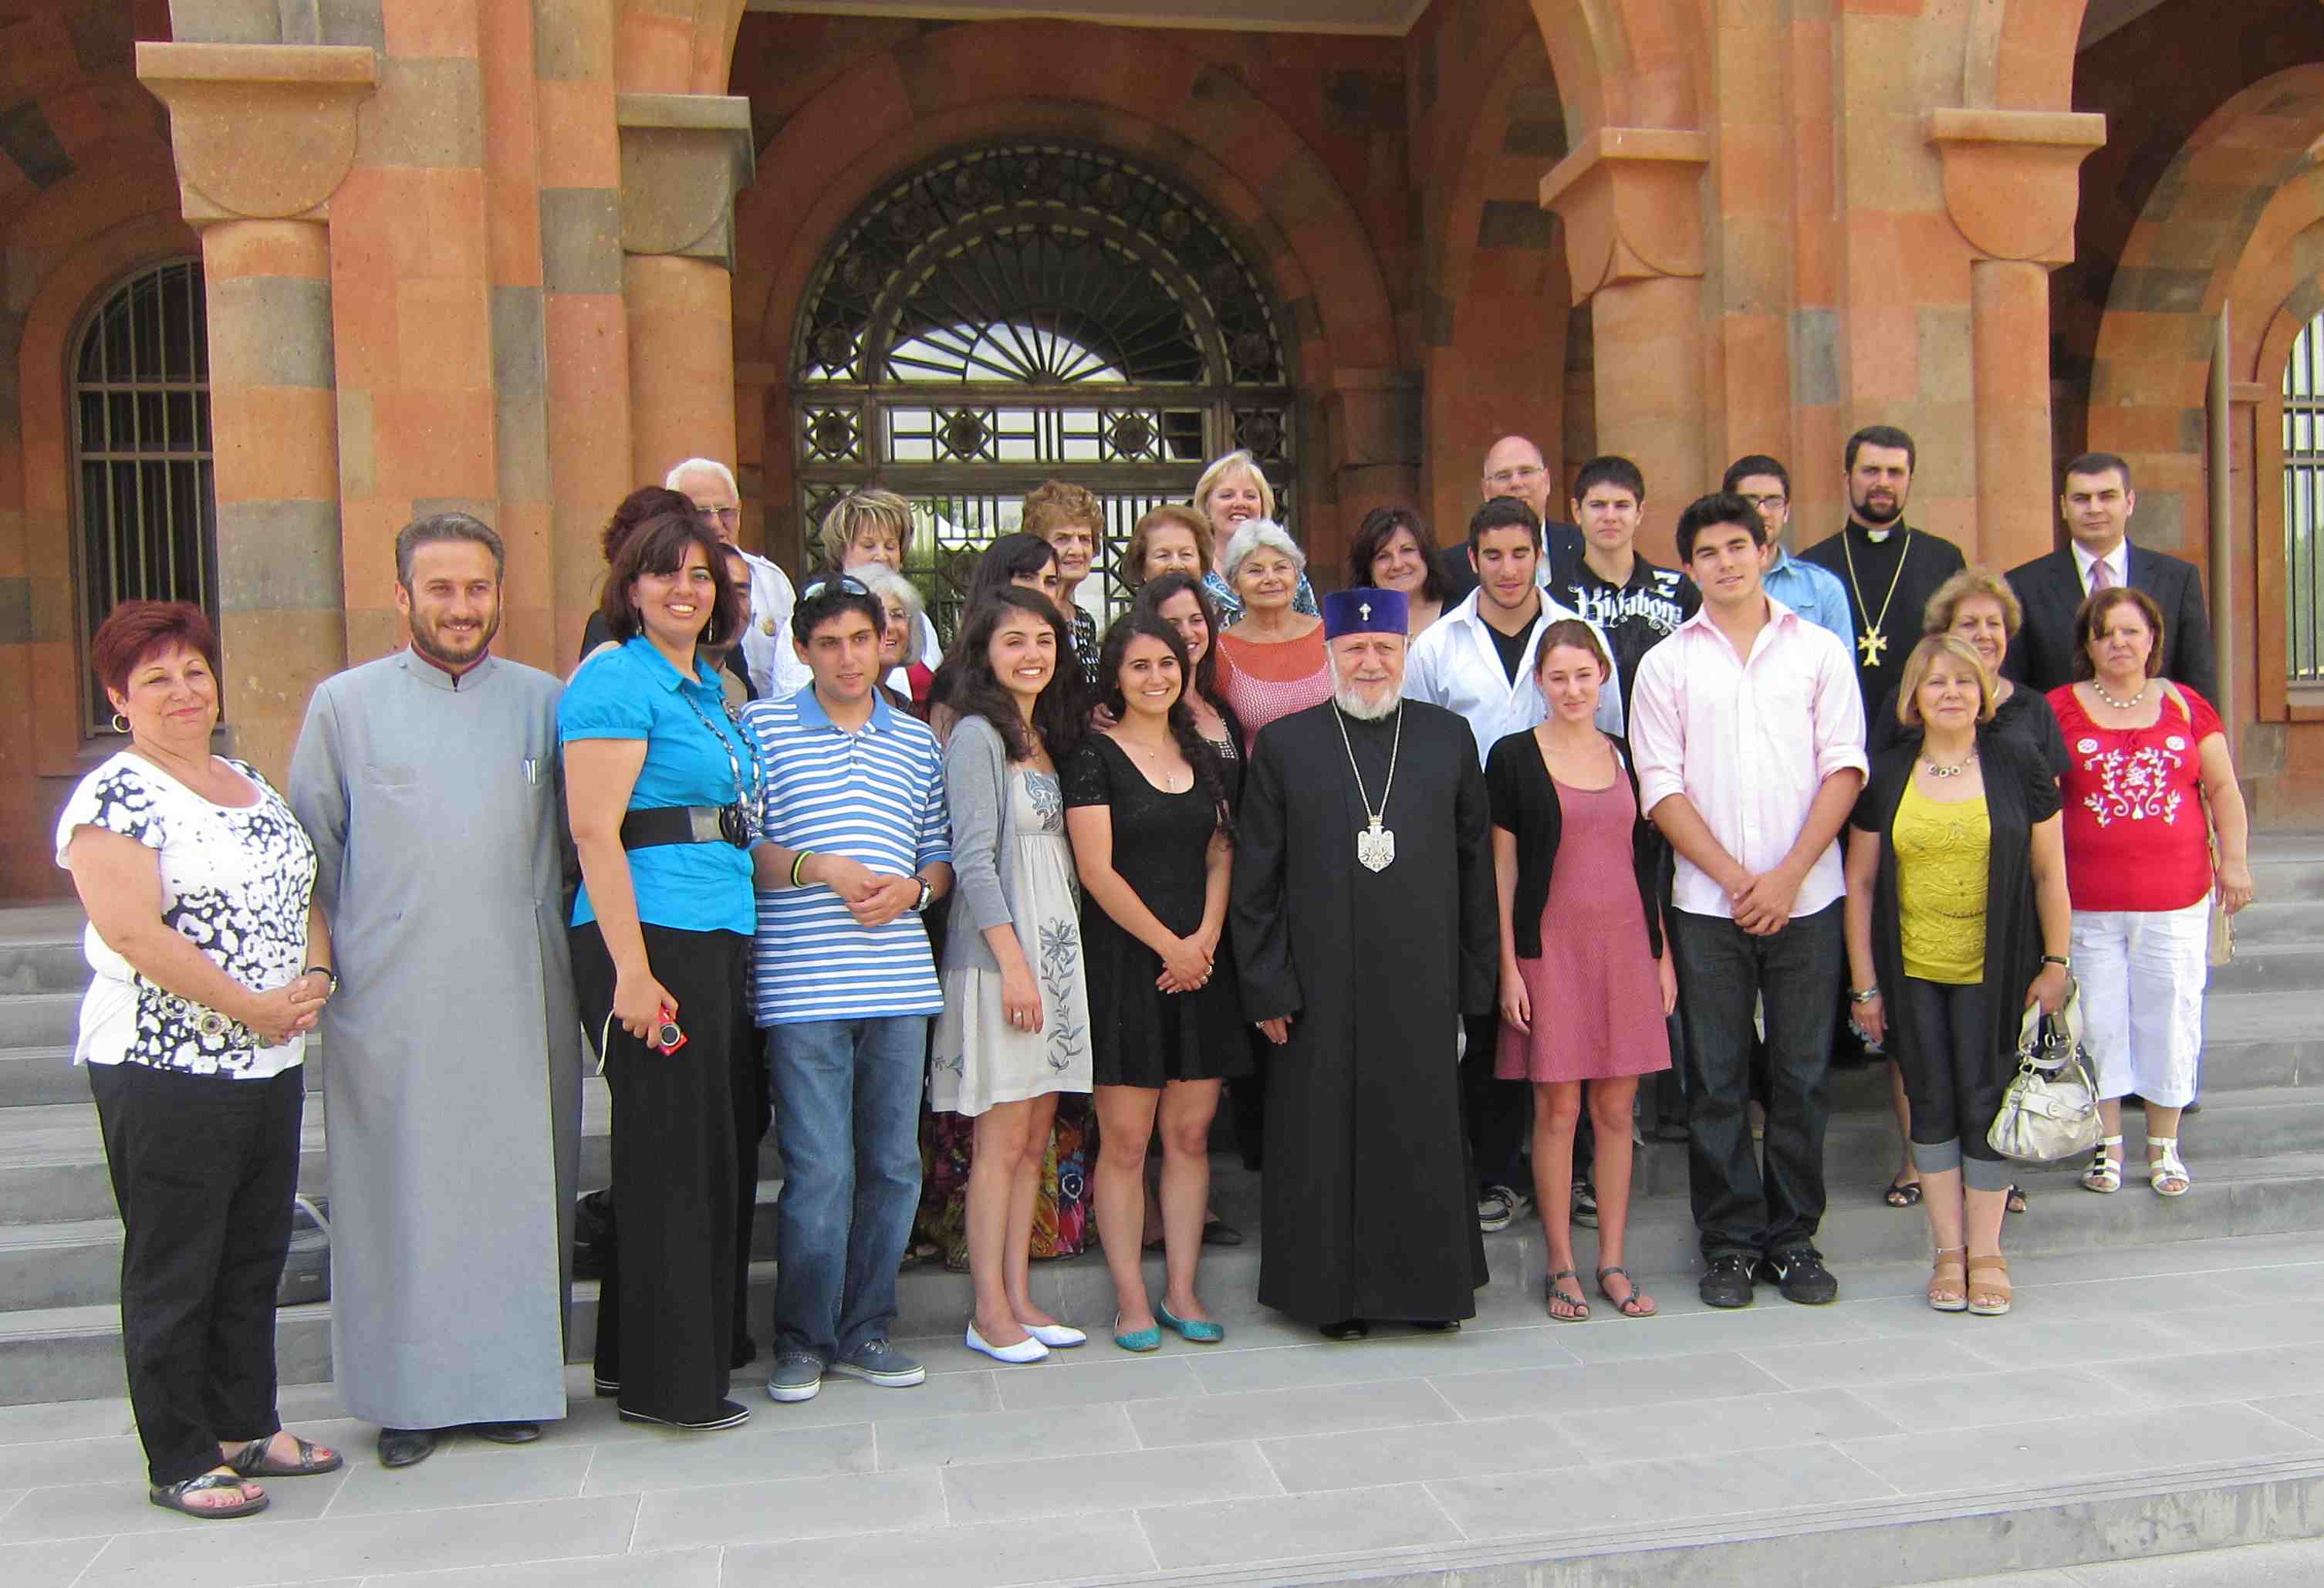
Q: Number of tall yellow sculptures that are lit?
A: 0